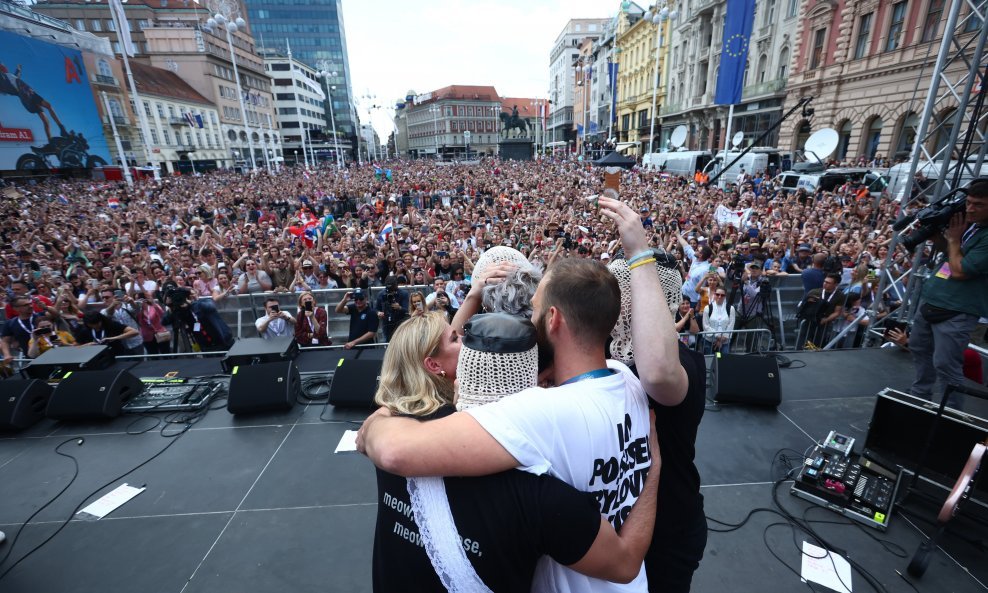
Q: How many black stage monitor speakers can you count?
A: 5